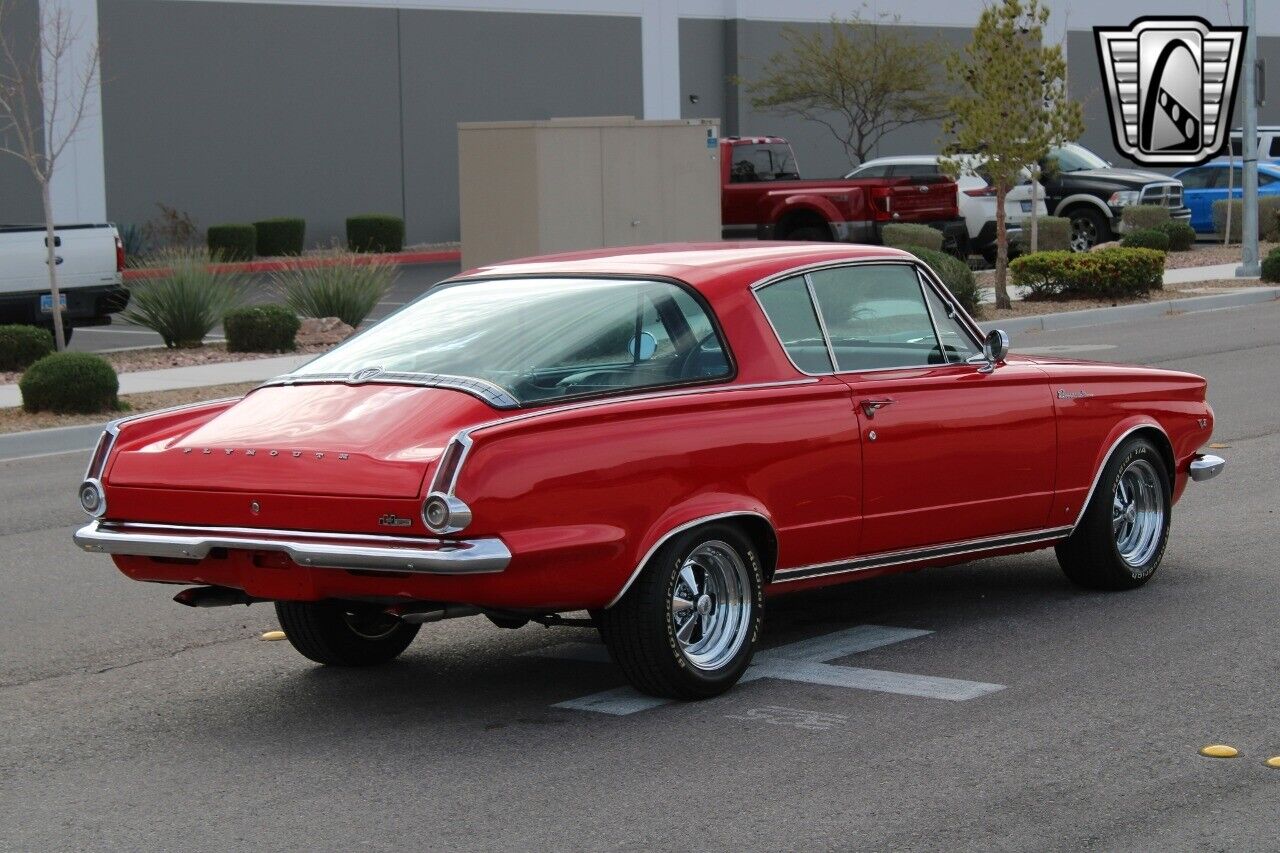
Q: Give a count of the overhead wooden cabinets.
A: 0